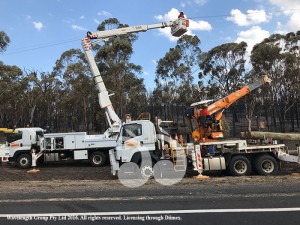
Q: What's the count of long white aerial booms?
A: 1